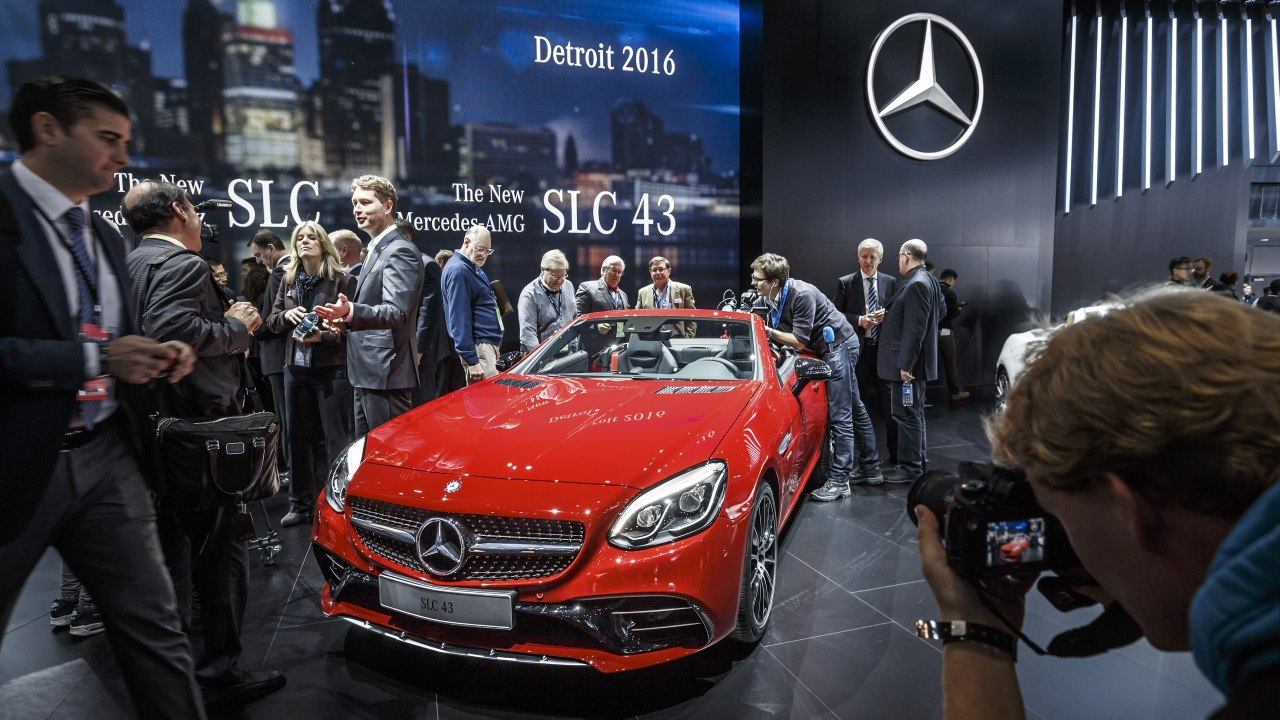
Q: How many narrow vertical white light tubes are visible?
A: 9